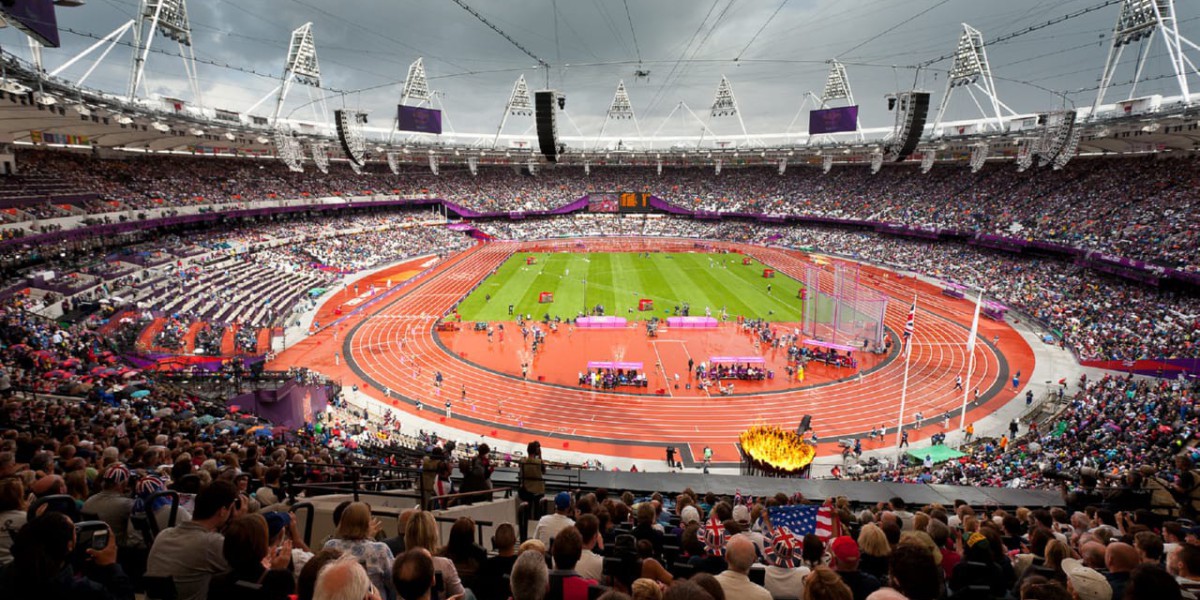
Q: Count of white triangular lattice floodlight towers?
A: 9